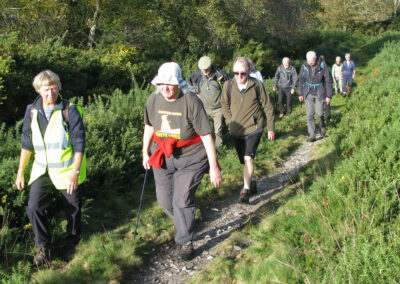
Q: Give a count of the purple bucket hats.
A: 0